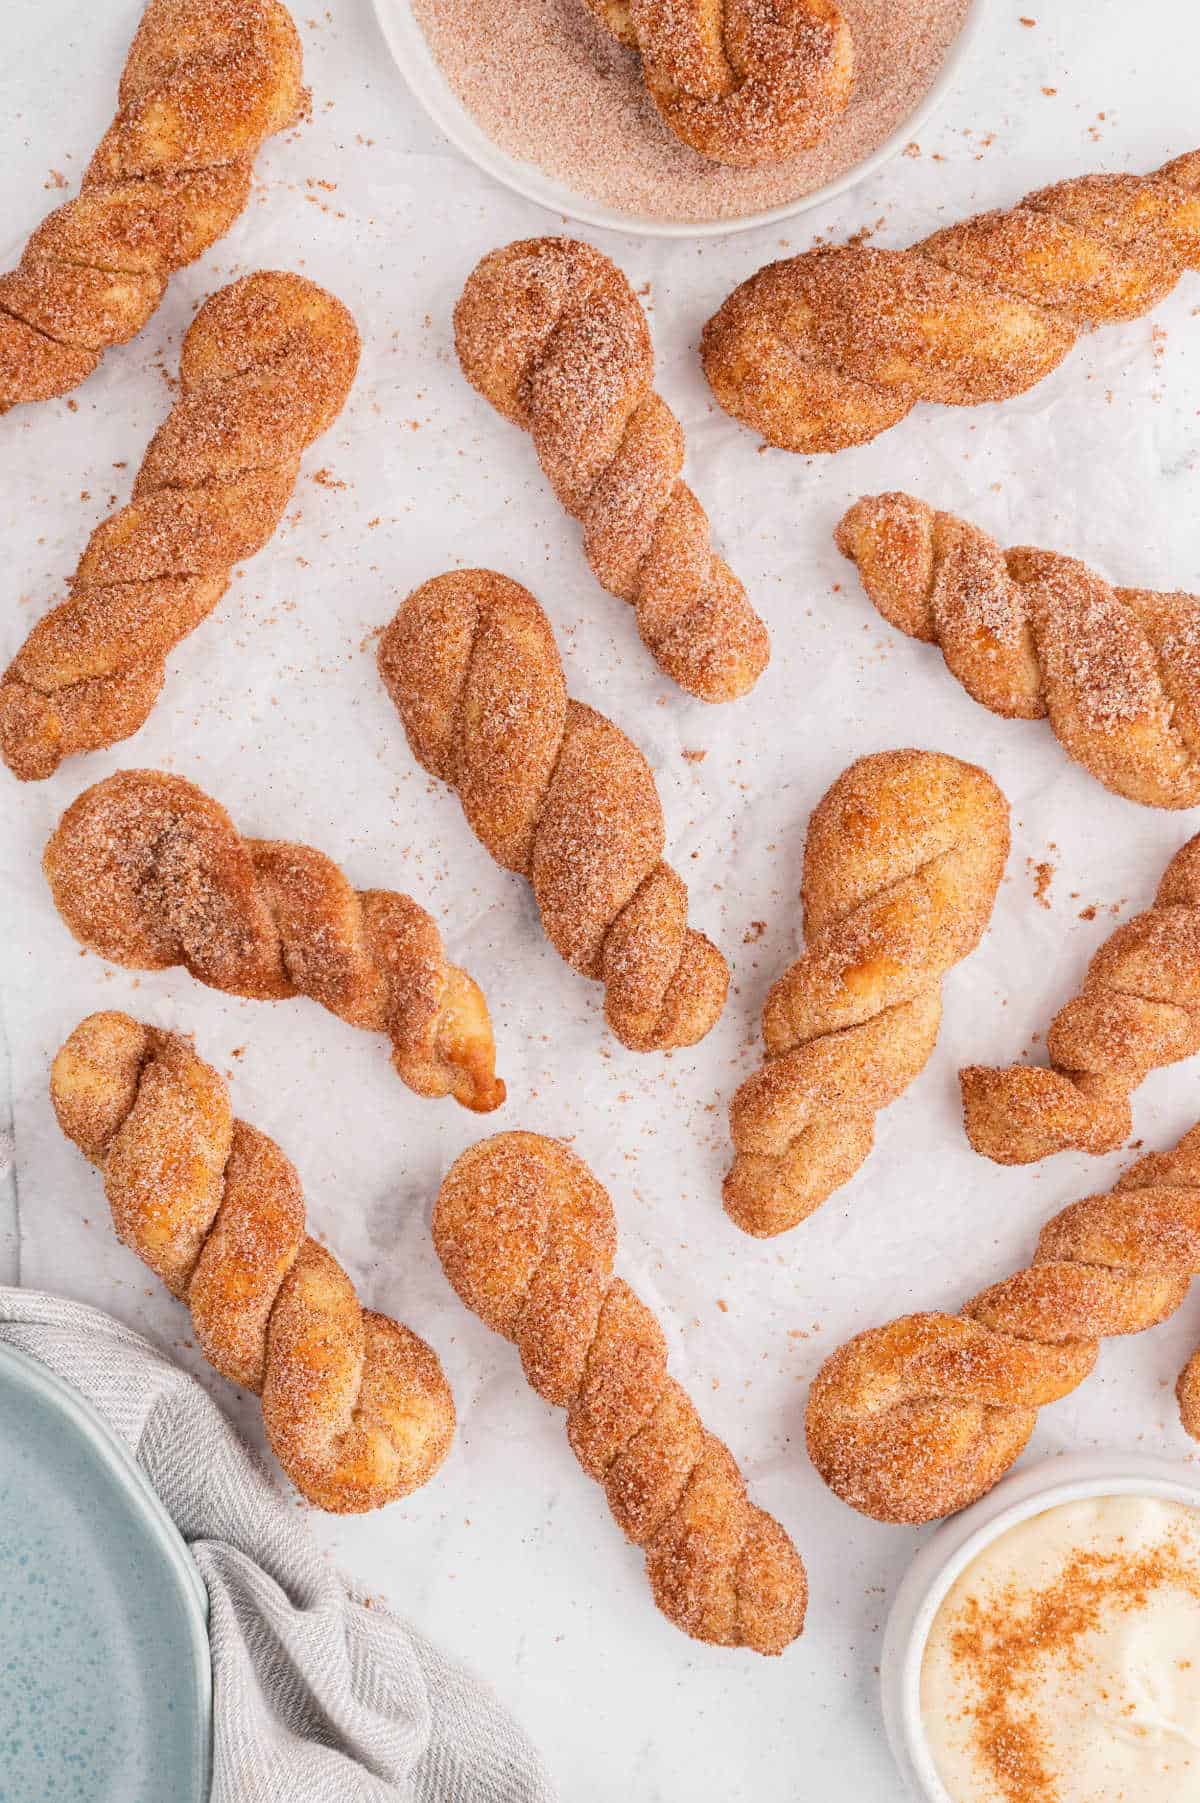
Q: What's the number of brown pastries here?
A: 14